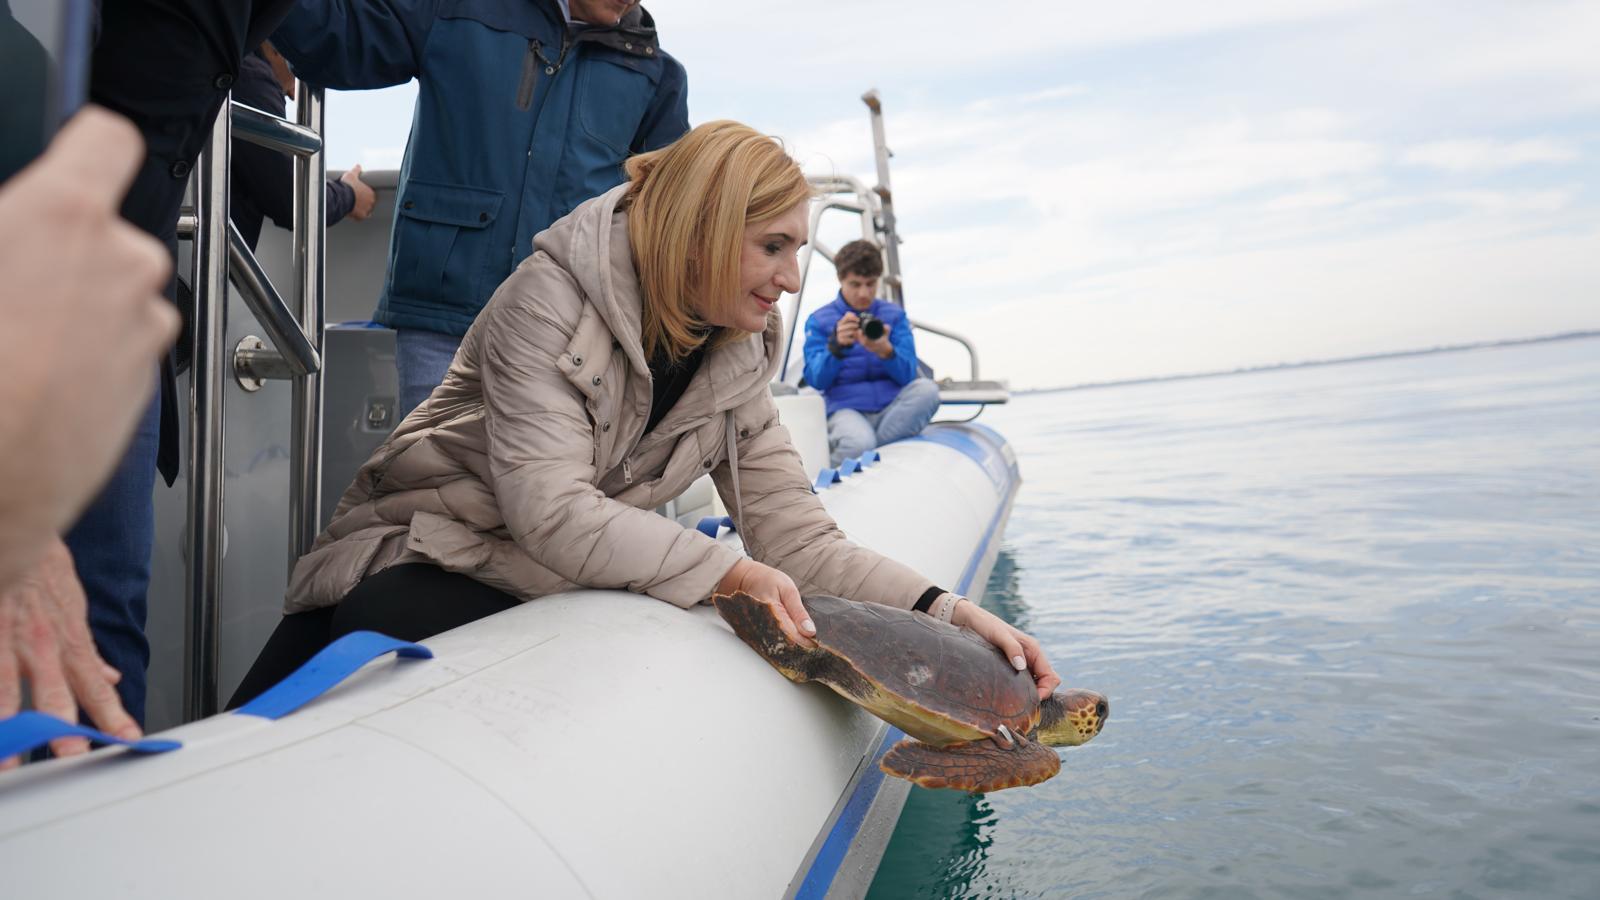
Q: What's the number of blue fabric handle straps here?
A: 6